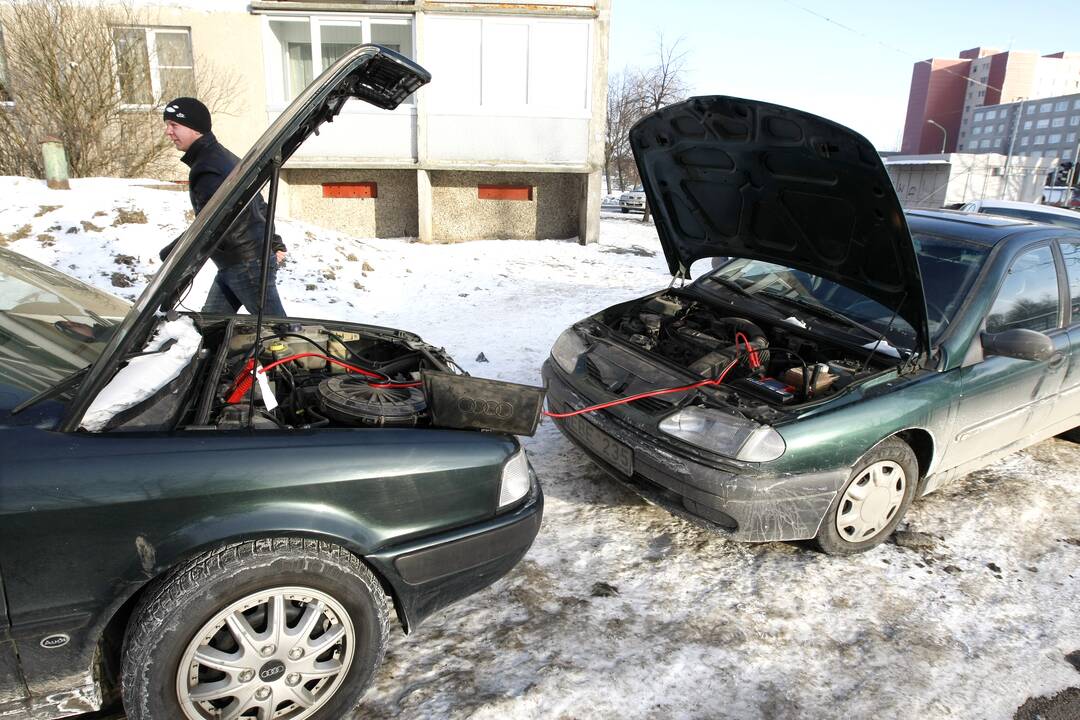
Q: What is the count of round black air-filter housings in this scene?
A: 1